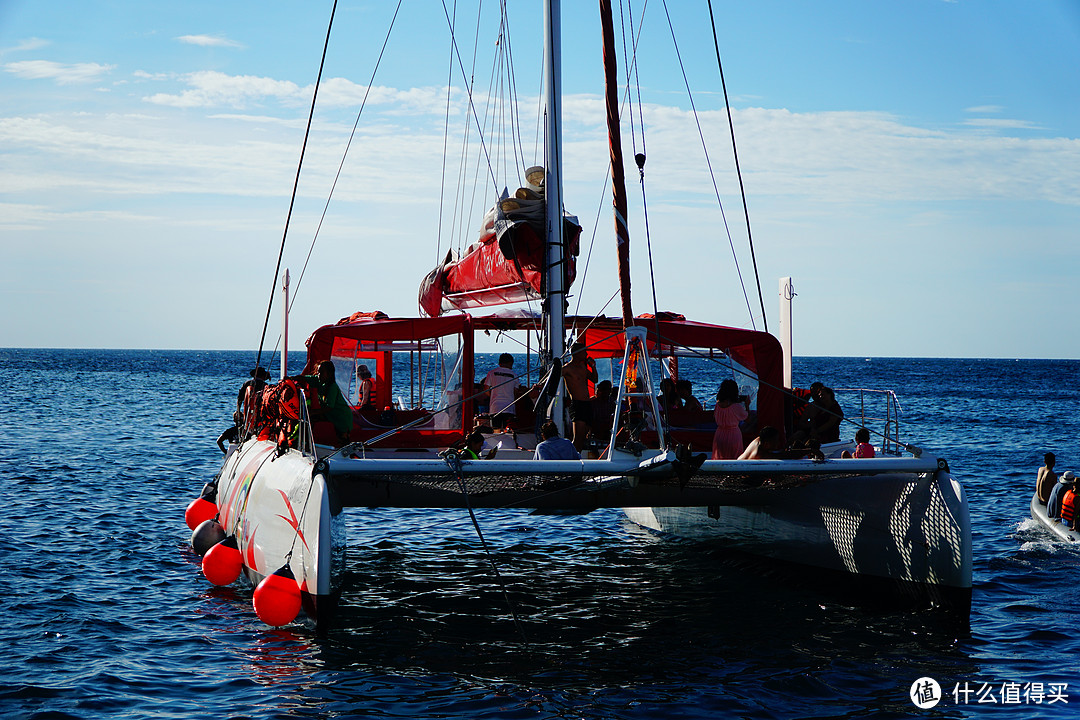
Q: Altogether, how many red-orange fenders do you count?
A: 3